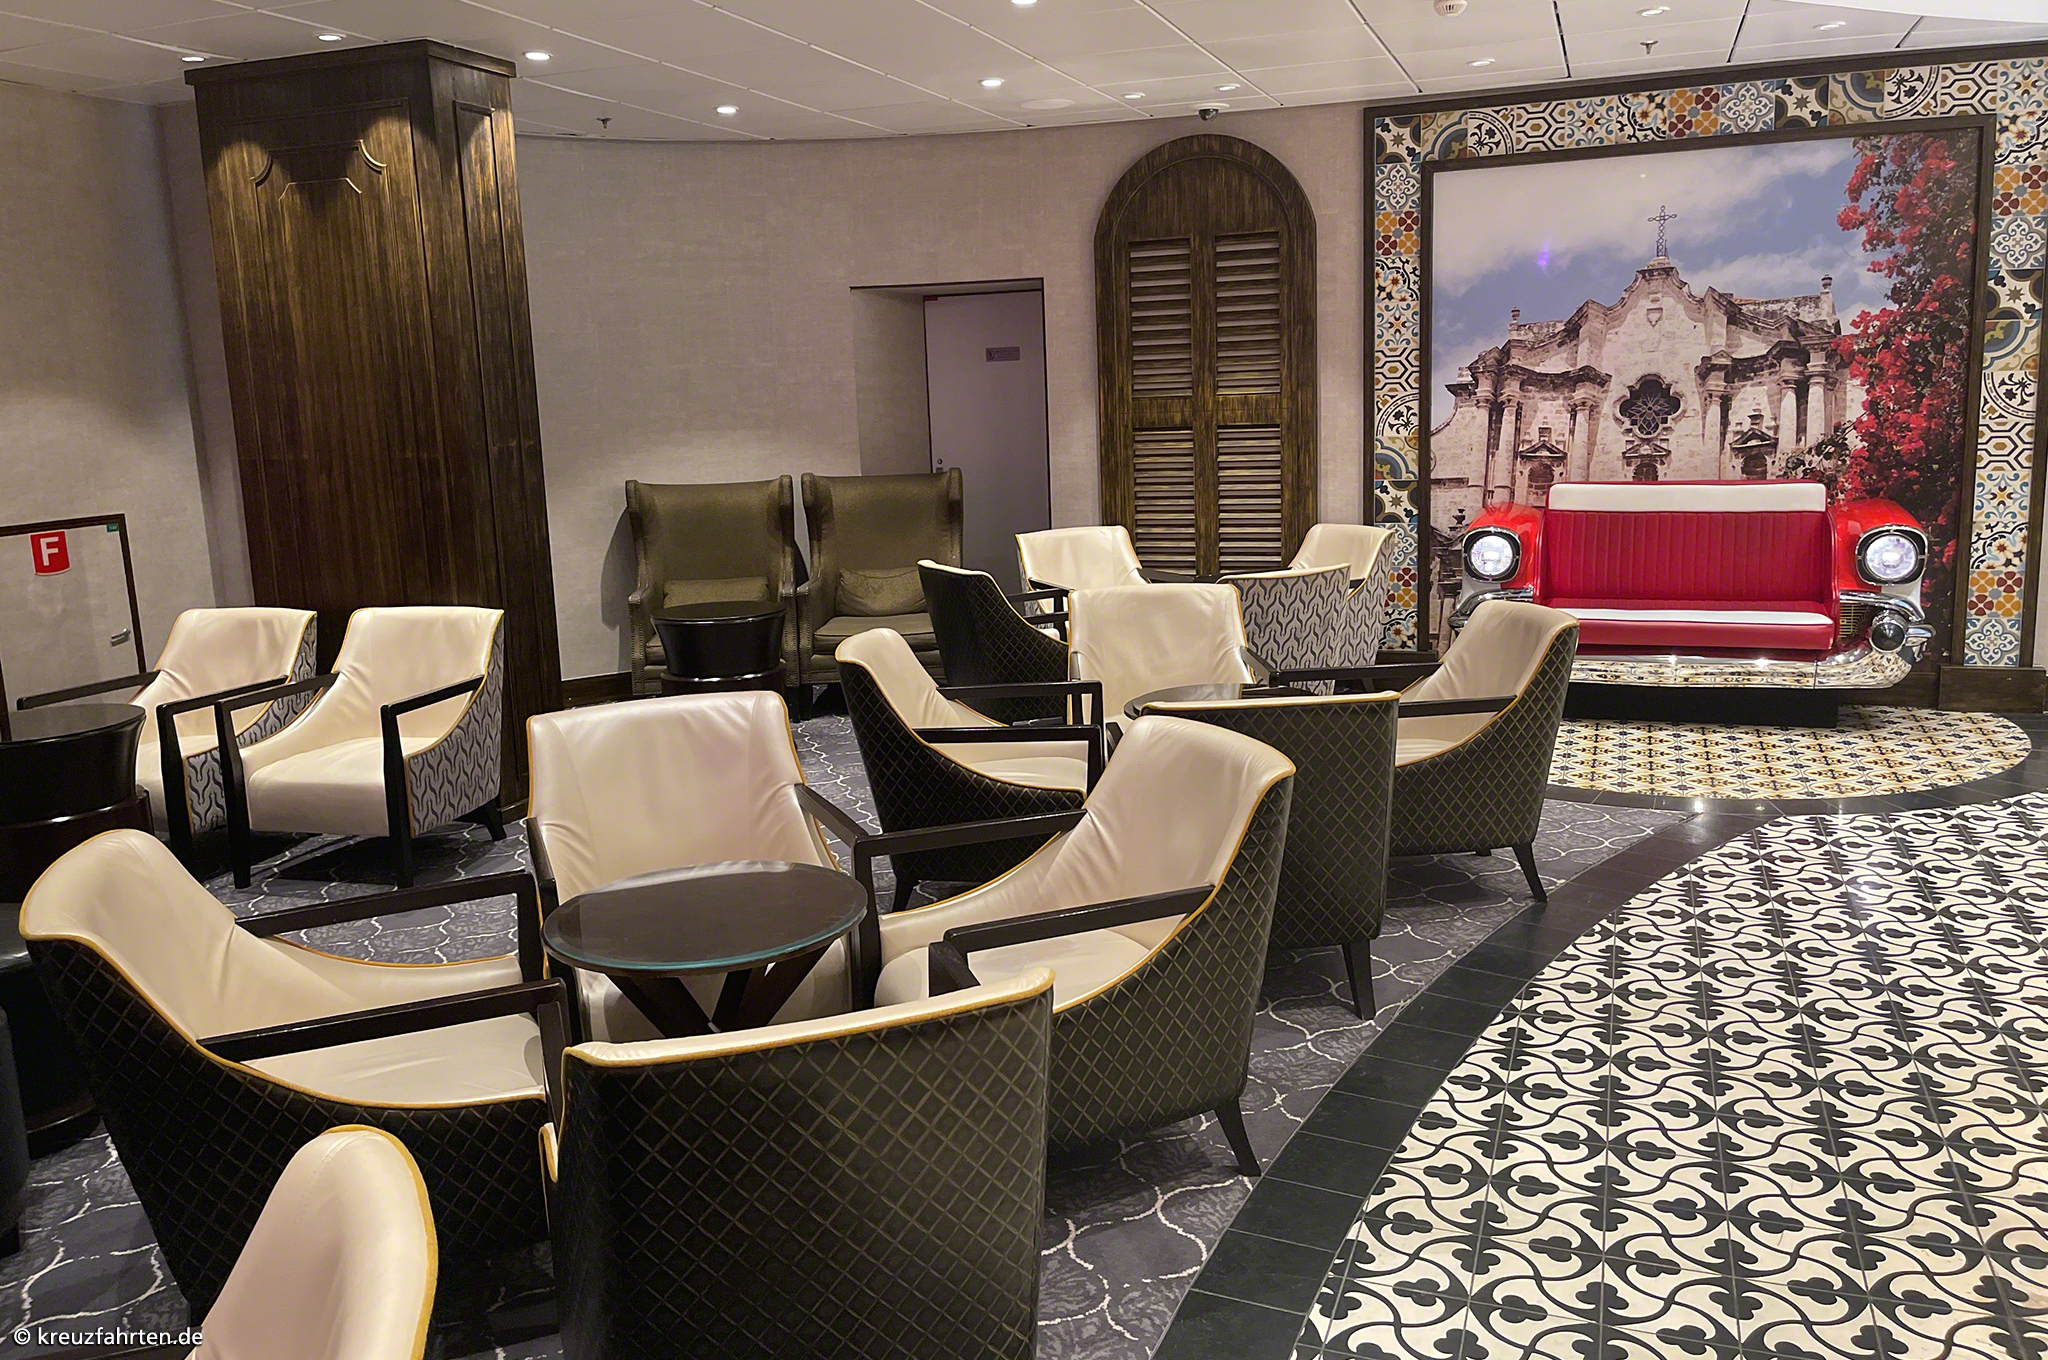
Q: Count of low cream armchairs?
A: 15